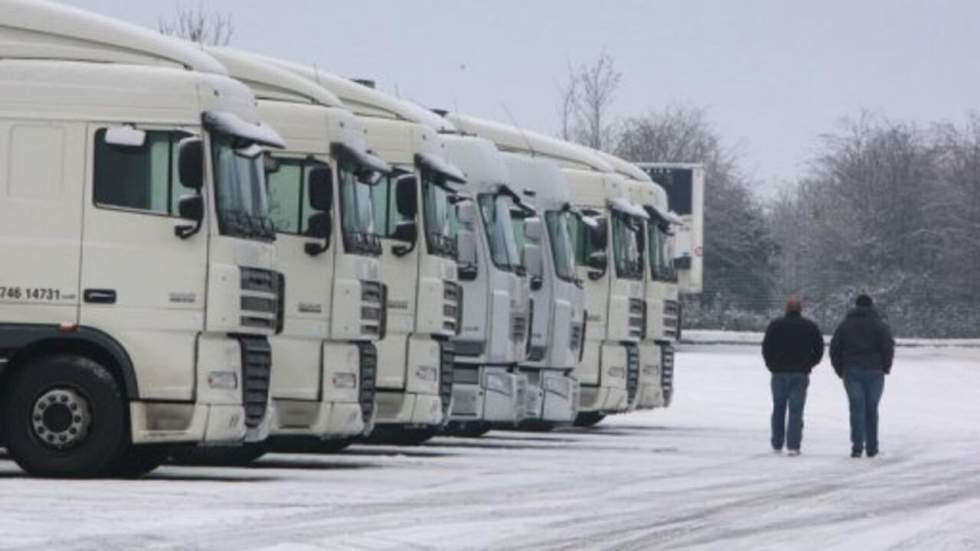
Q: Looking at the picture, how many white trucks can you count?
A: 7